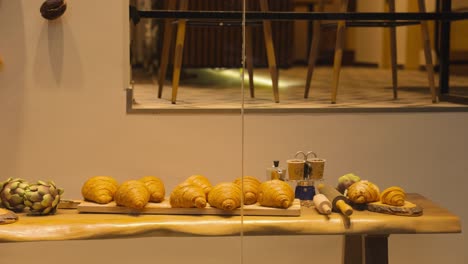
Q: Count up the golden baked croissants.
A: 10